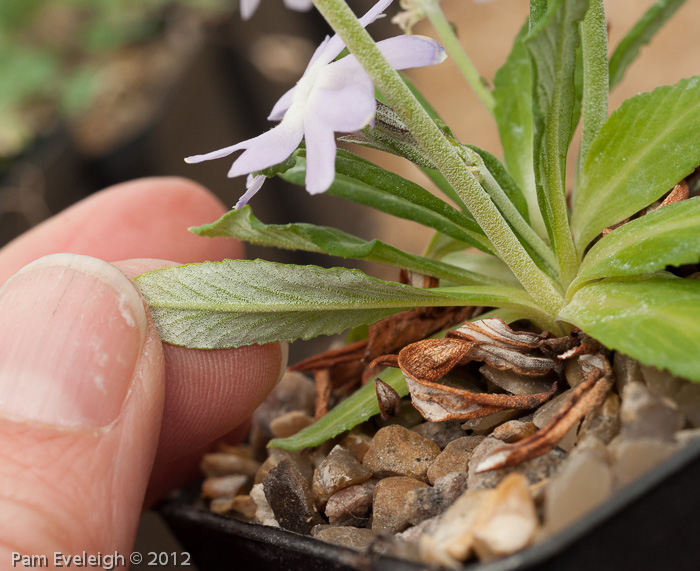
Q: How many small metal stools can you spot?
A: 0